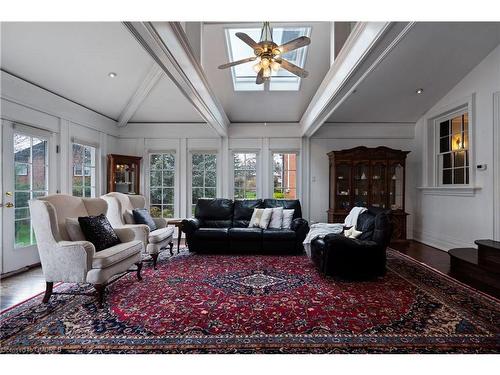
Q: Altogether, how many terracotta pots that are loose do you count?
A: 0